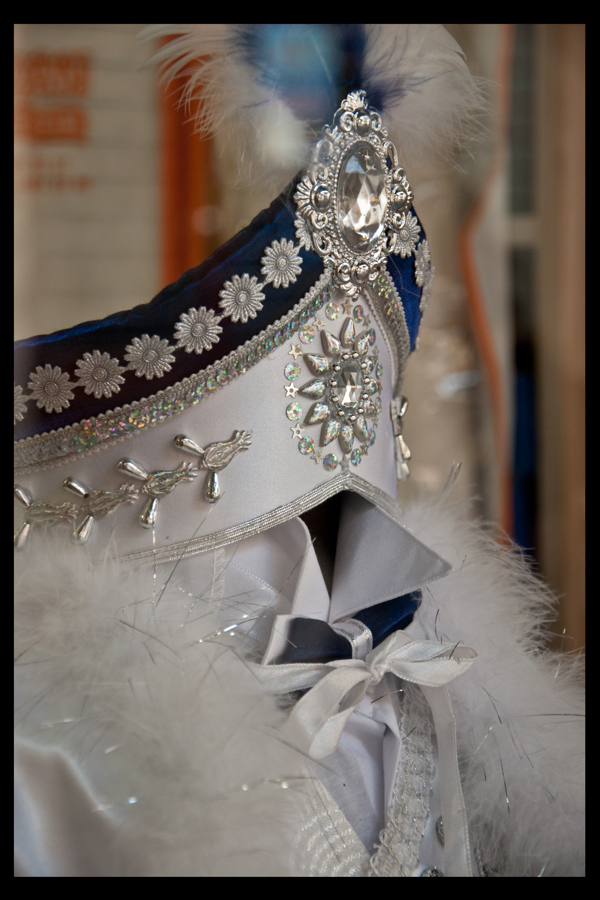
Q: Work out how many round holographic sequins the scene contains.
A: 12